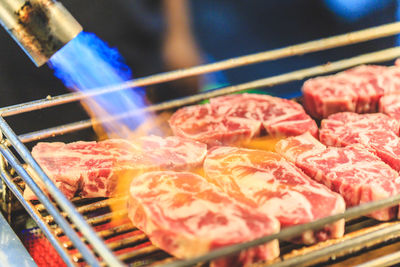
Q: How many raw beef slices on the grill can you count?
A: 8